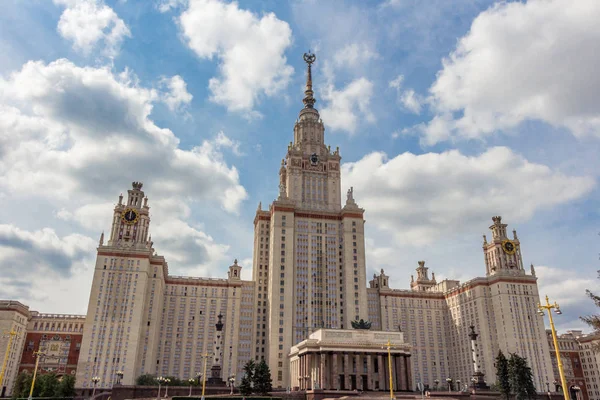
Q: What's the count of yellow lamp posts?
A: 5